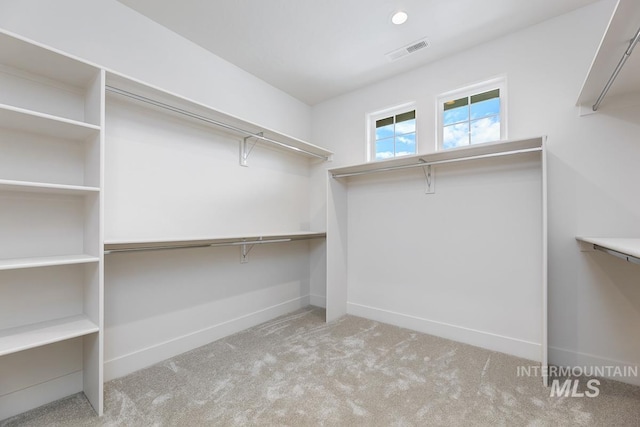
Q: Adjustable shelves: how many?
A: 4